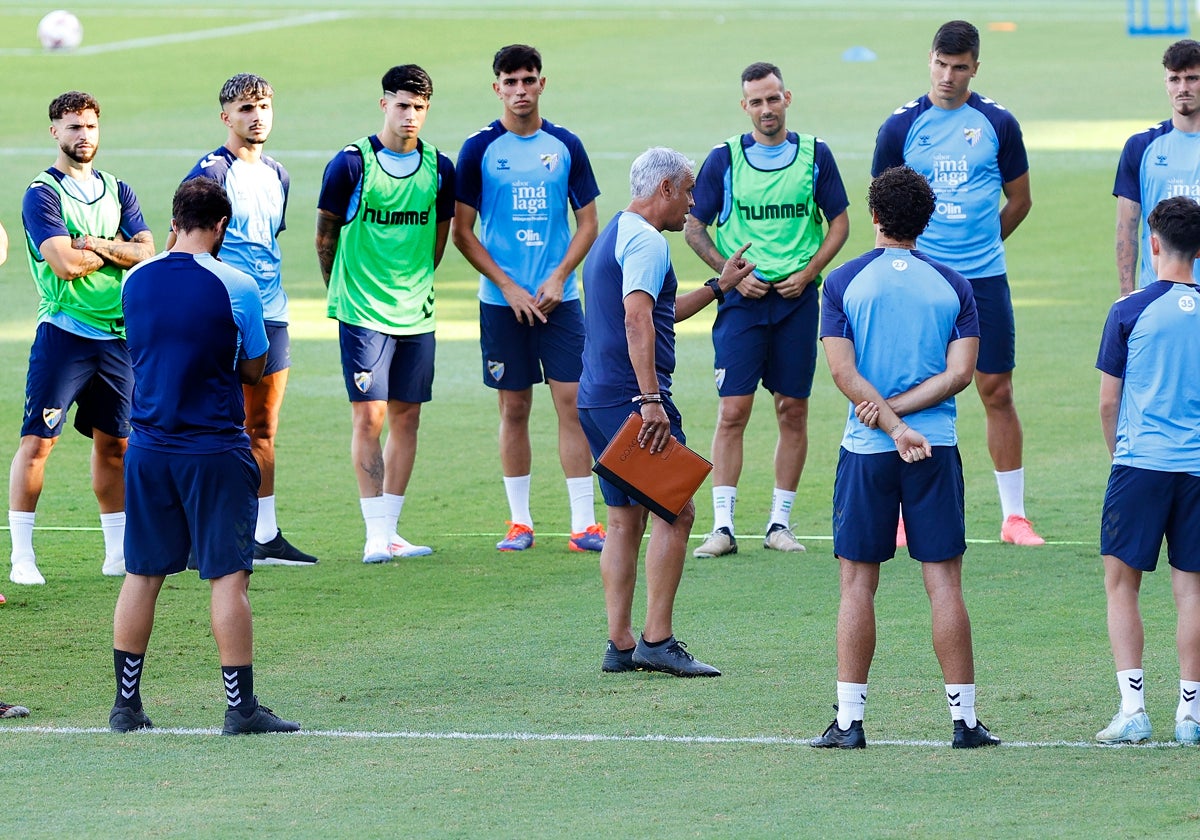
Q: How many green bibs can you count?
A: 3